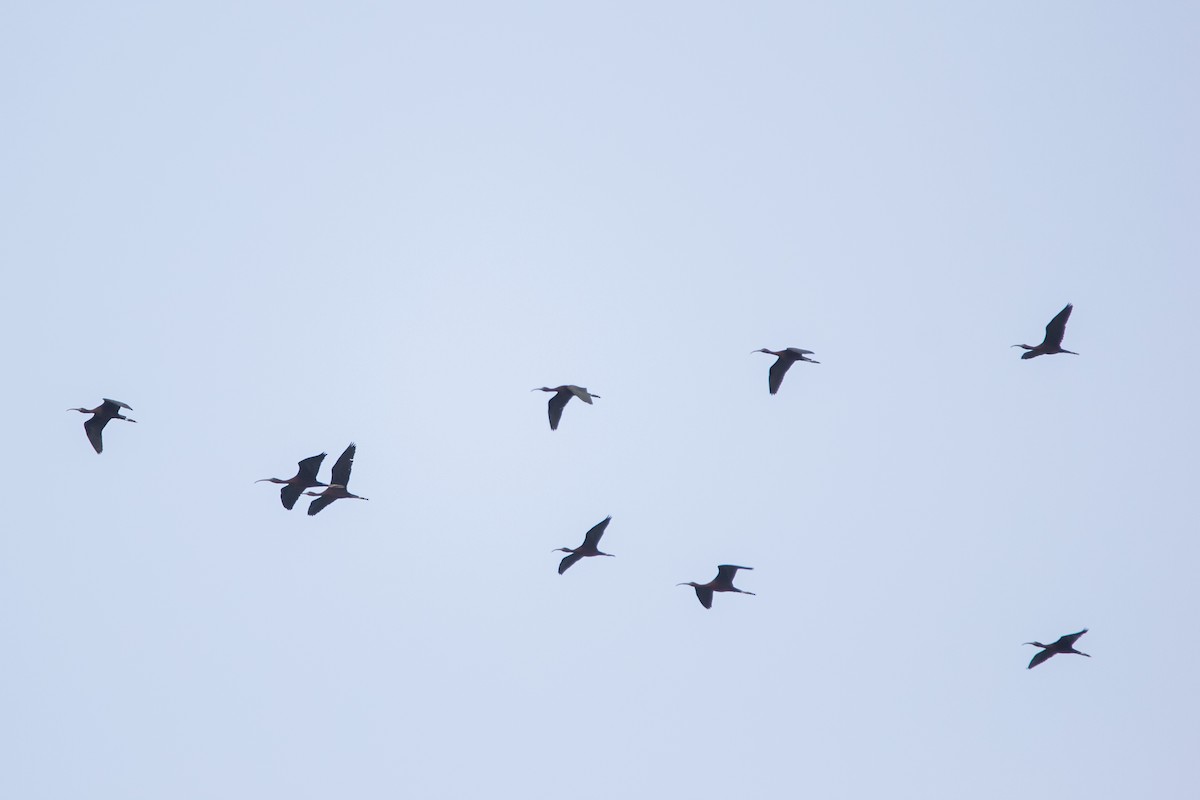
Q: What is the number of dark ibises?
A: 9